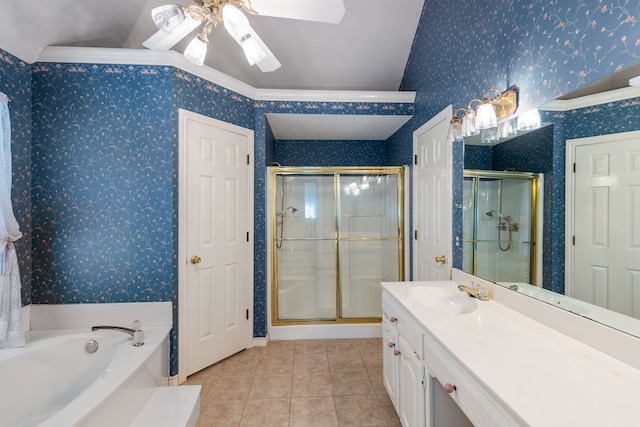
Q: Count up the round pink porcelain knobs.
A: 4